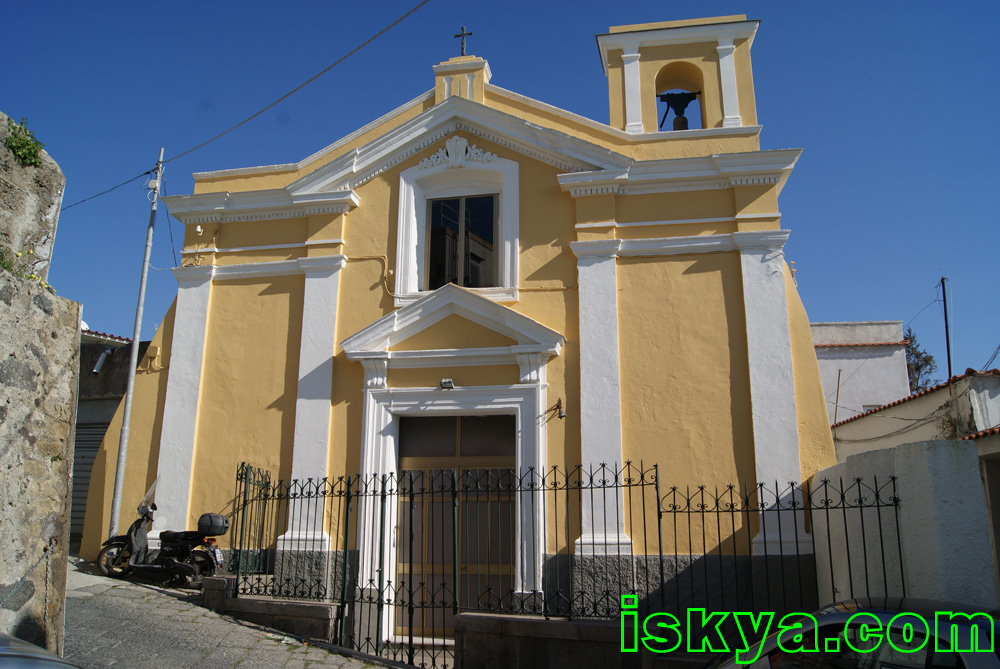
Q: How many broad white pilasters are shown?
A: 4